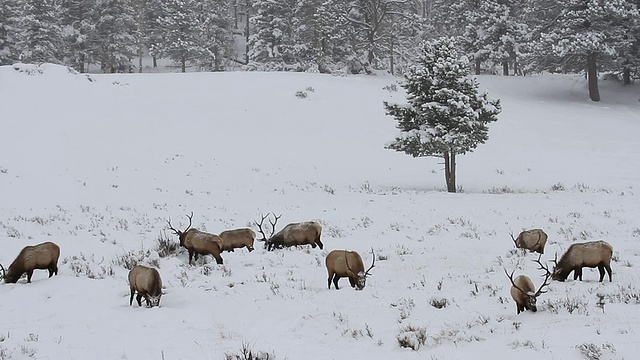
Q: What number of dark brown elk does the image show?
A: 9